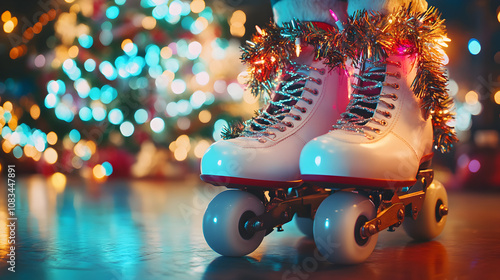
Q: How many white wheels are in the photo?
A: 4